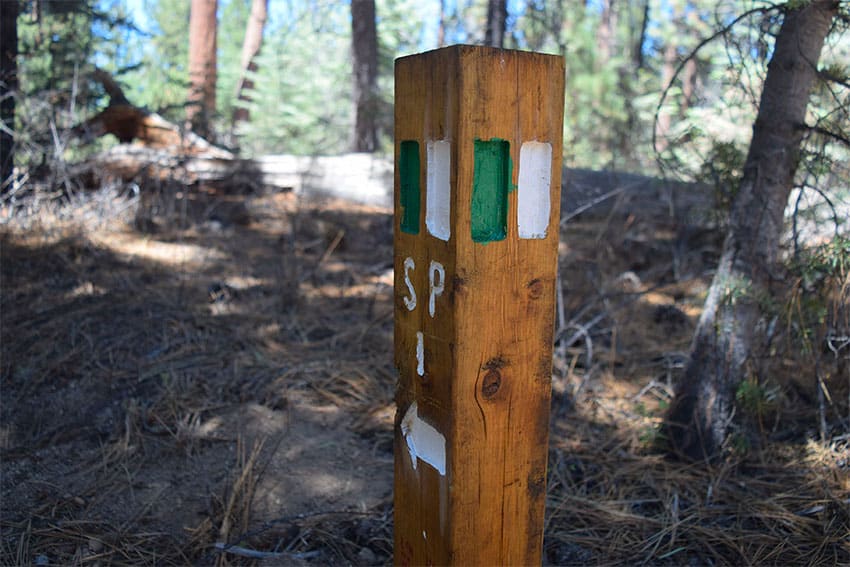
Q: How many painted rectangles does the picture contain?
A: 4